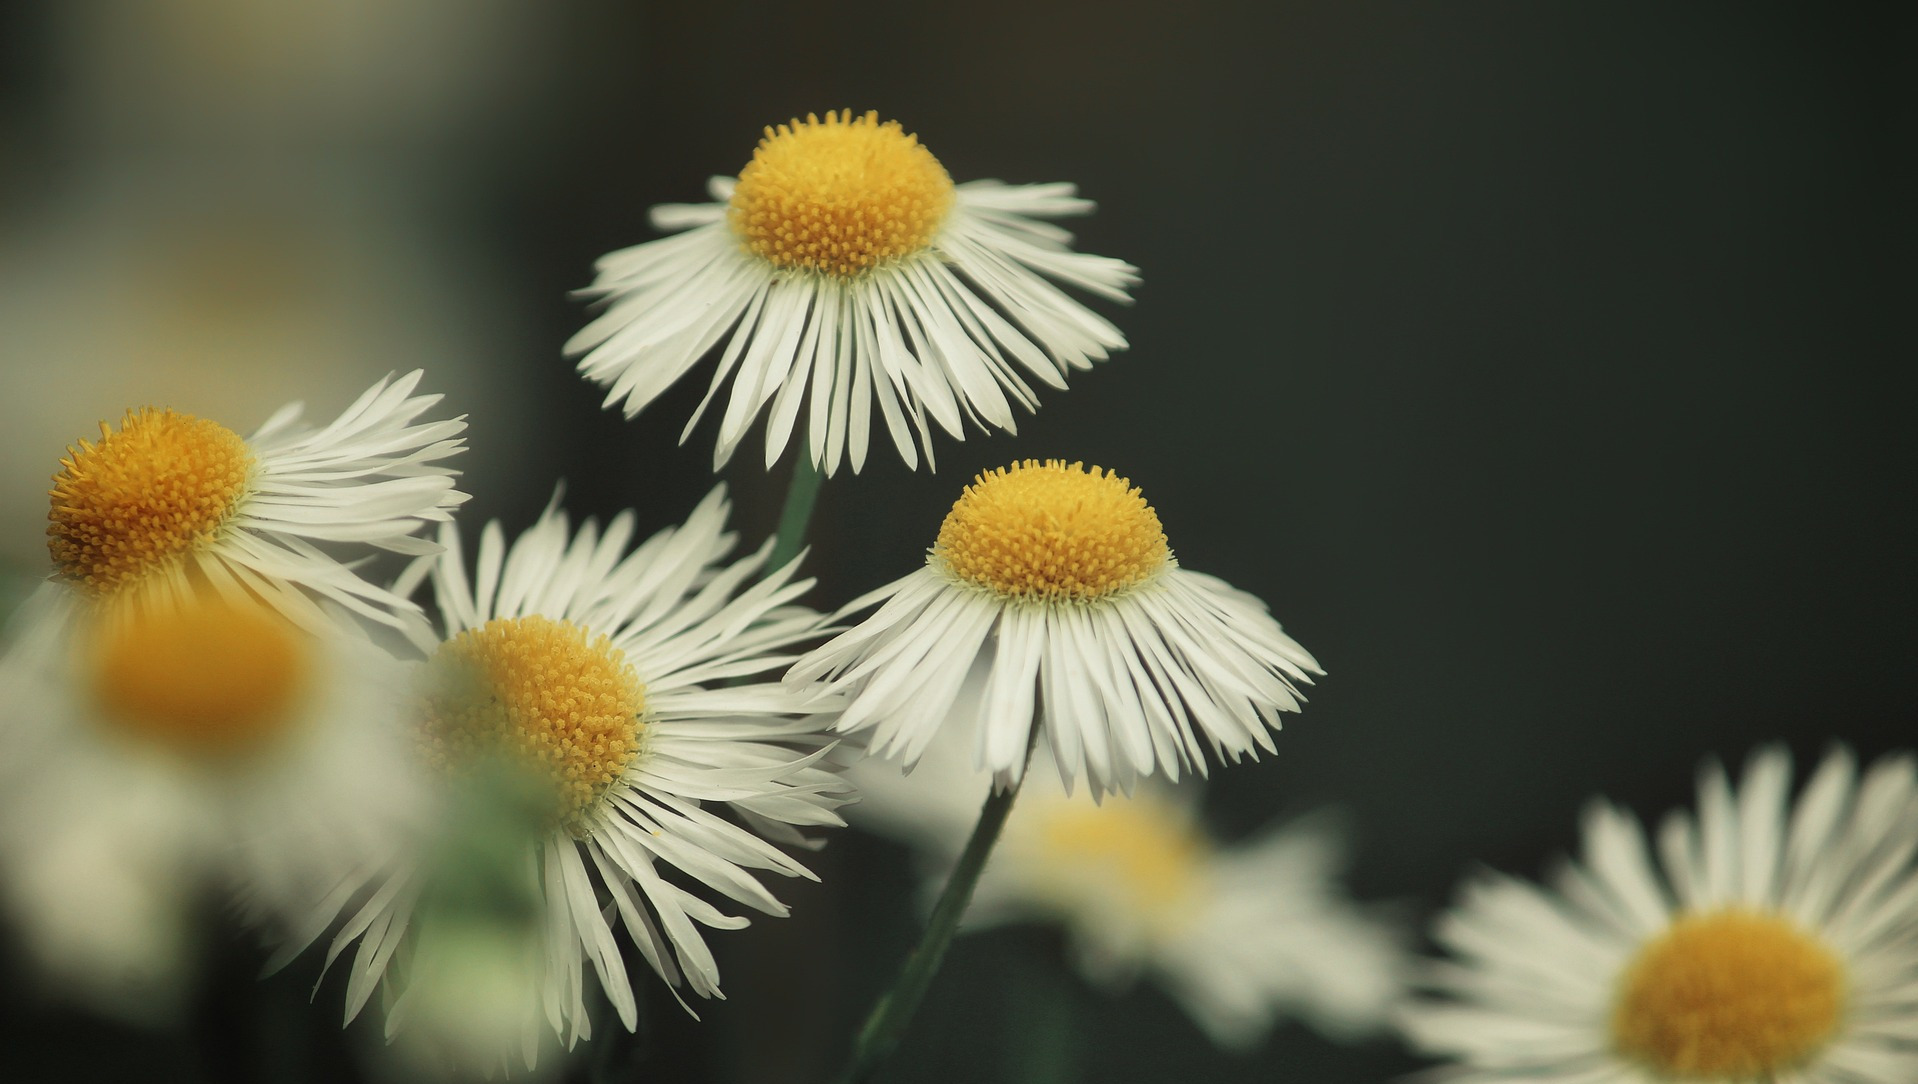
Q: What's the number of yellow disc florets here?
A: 7